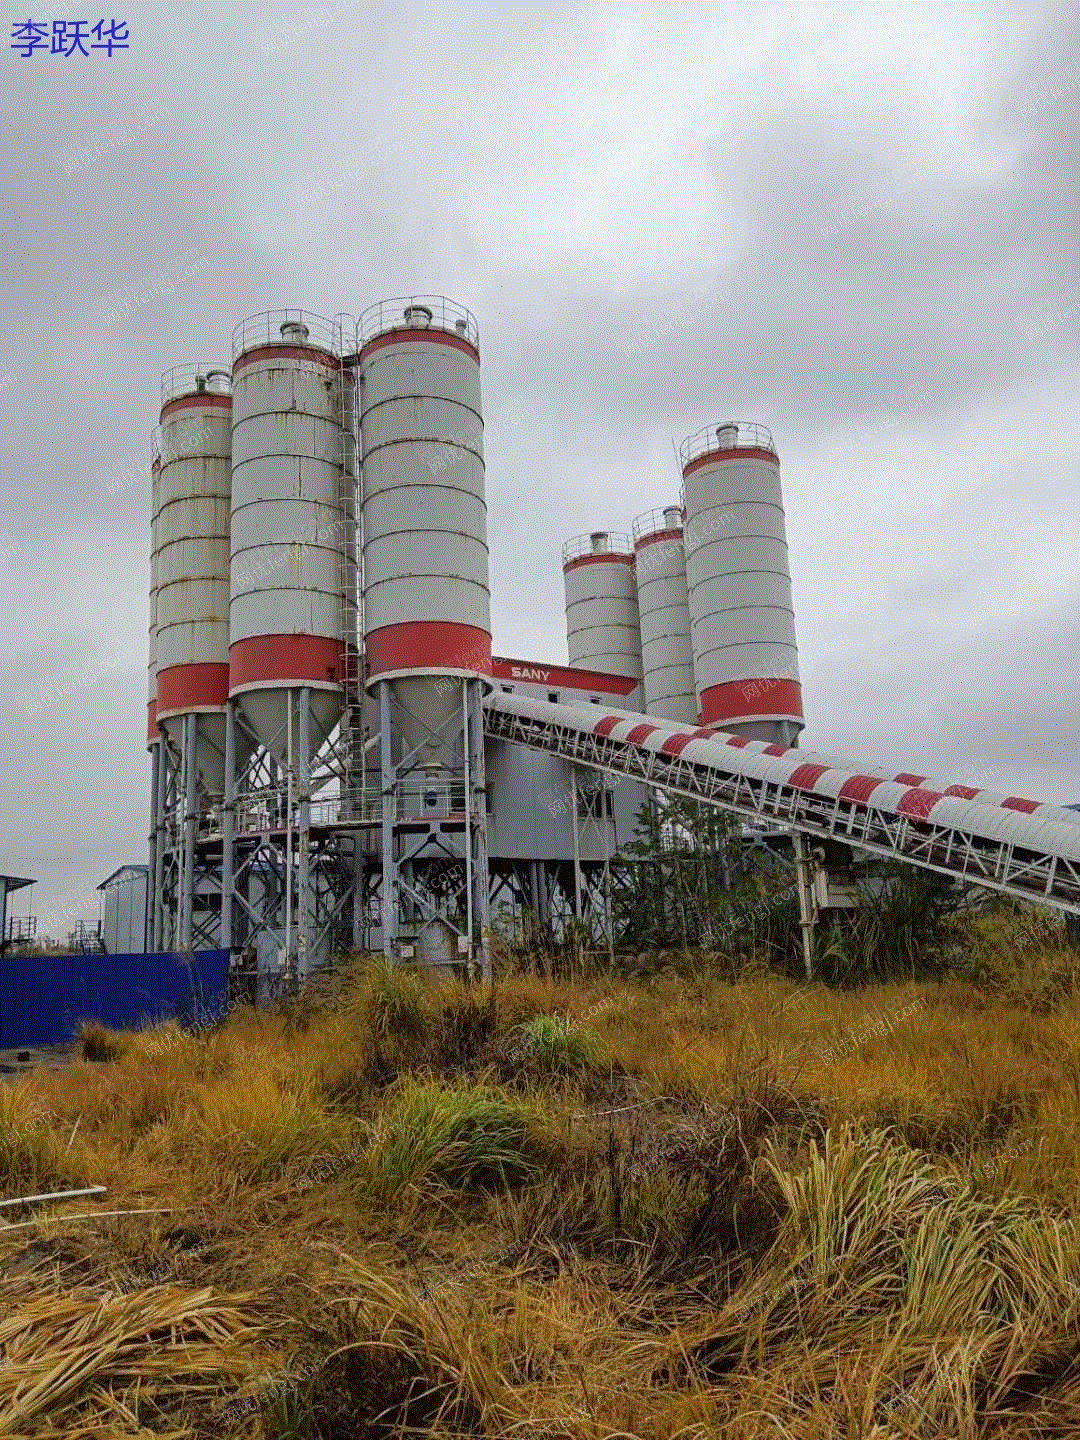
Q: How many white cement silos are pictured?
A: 7